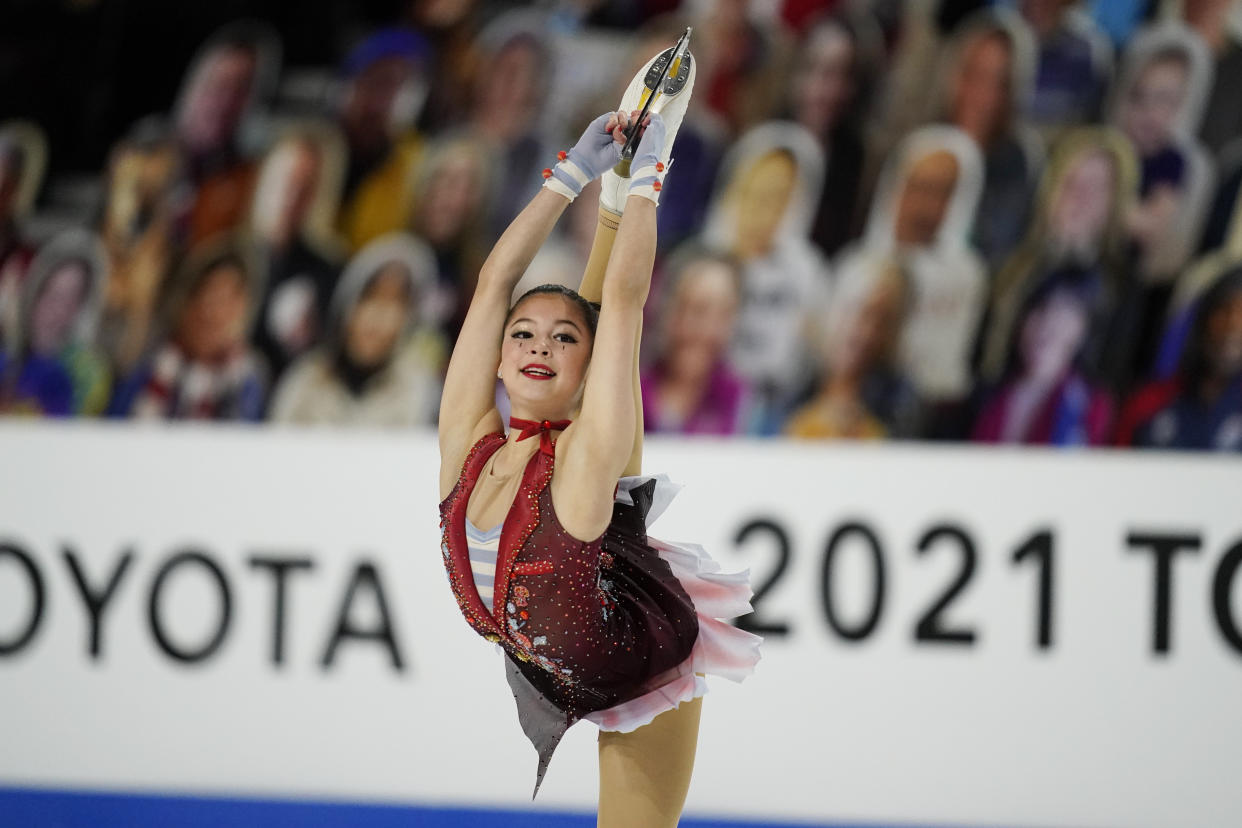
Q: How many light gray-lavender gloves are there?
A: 2